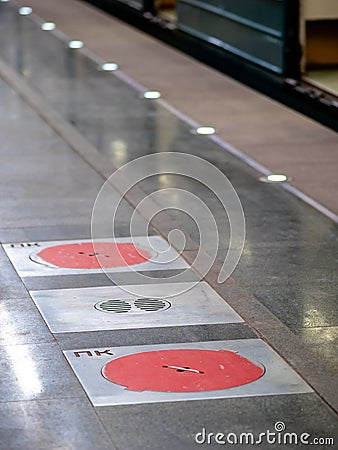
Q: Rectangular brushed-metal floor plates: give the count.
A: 3